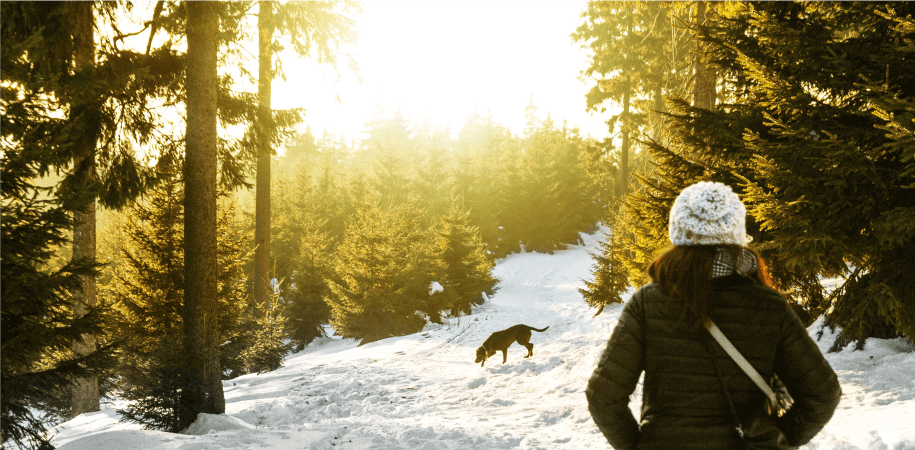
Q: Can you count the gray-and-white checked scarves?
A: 1